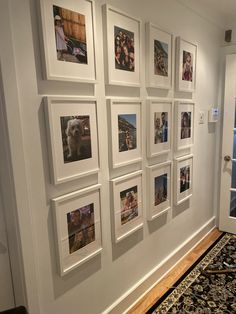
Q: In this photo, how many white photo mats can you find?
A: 12